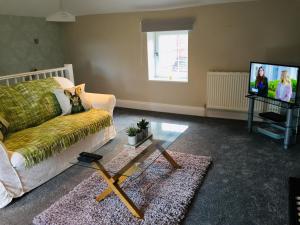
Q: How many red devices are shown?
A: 0